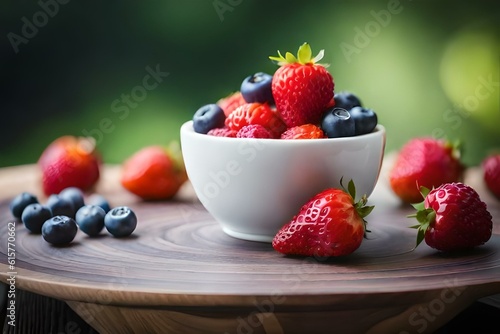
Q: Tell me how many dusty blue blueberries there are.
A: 13